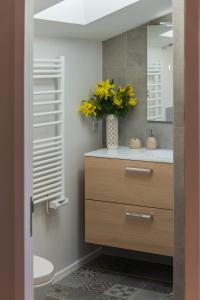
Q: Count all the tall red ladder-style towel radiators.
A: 0